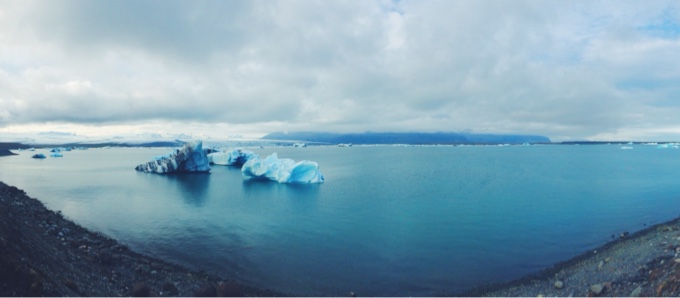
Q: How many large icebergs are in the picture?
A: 3